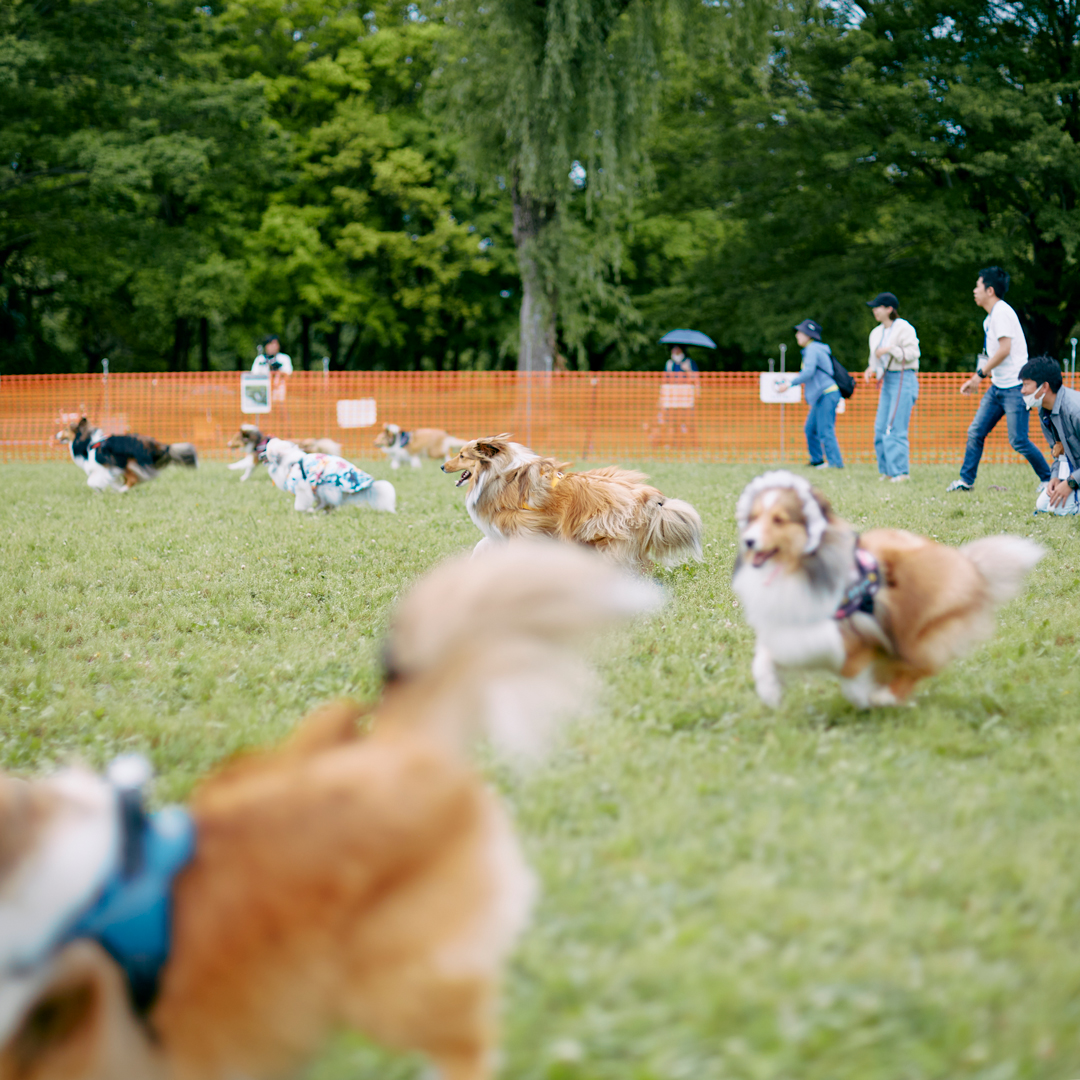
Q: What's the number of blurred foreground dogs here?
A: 2